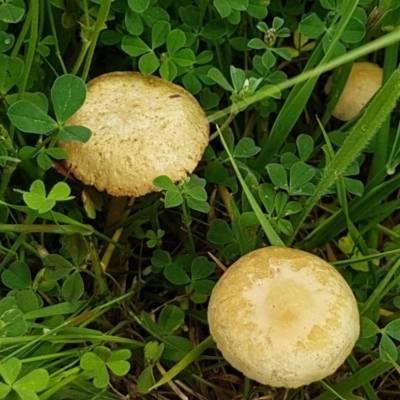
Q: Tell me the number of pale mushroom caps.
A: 3